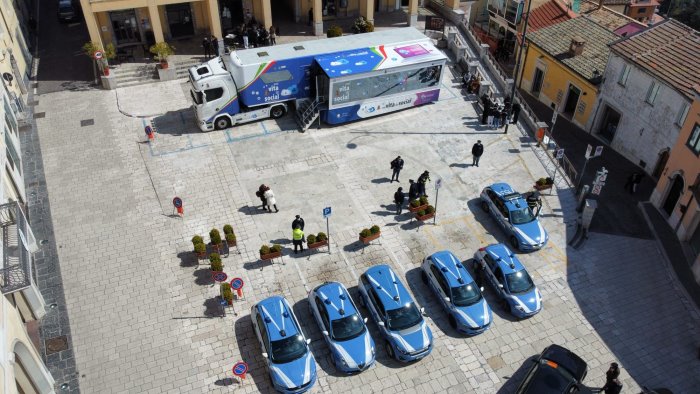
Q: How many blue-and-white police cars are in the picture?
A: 6